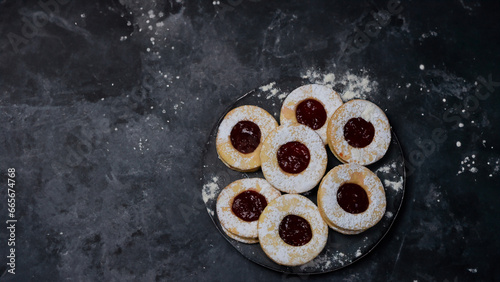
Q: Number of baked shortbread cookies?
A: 7